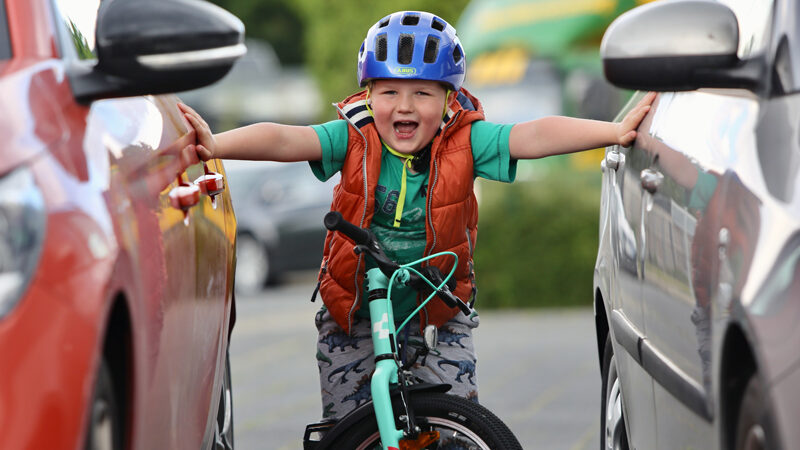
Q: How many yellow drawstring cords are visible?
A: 1